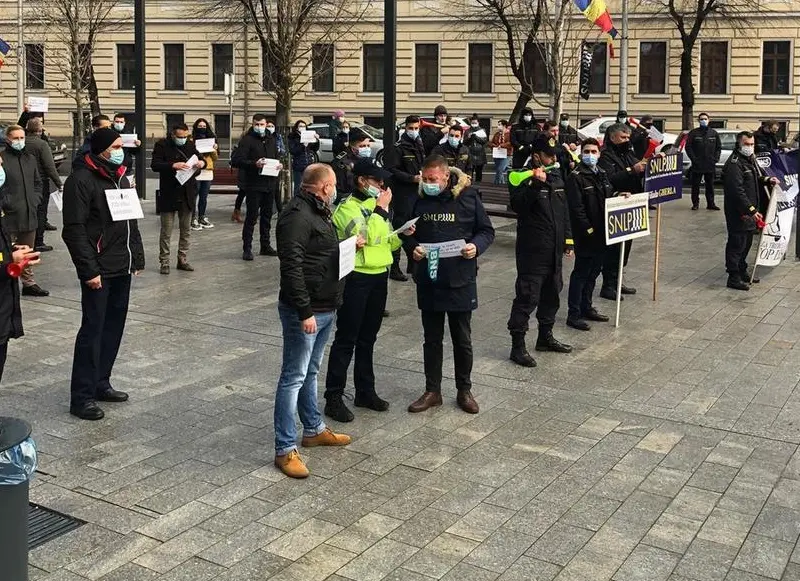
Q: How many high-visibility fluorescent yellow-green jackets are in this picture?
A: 1